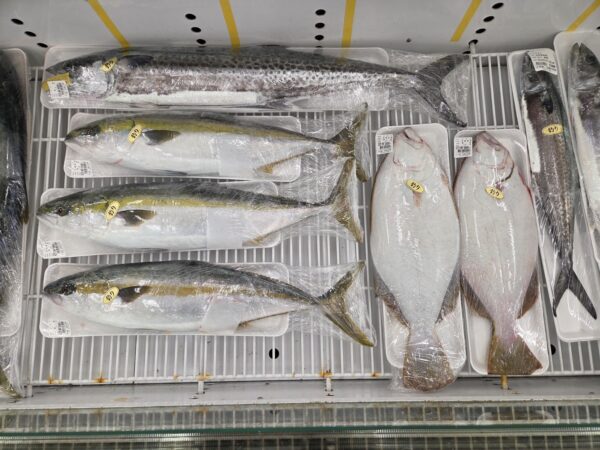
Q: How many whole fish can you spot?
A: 7